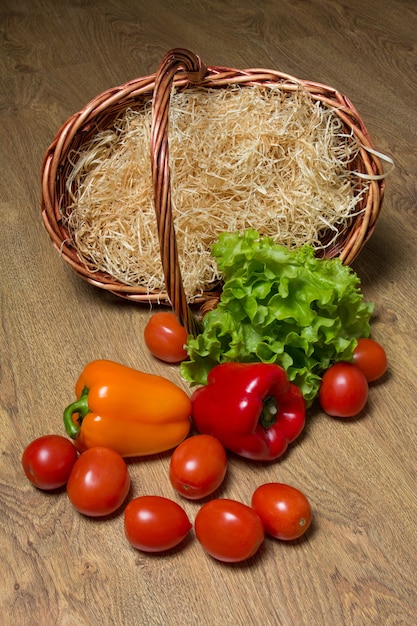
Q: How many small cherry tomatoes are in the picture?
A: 9